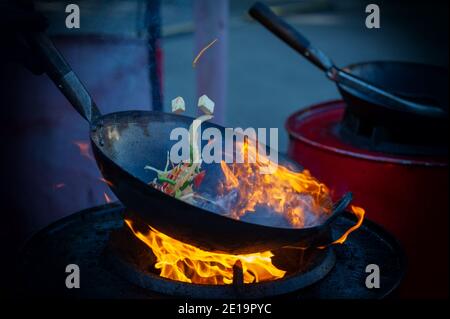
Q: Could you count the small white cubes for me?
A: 2